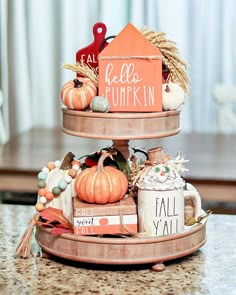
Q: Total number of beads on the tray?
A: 15